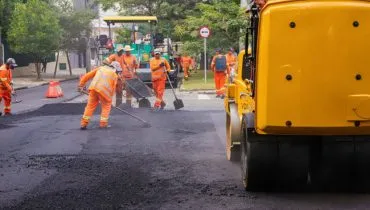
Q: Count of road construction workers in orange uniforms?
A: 8